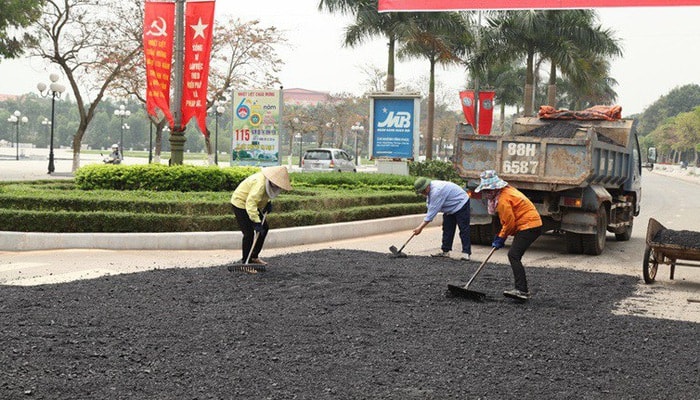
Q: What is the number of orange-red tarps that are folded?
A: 1